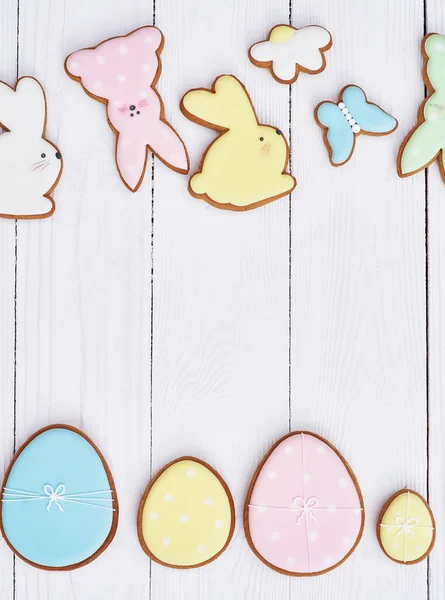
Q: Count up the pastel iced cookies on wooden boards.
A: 10